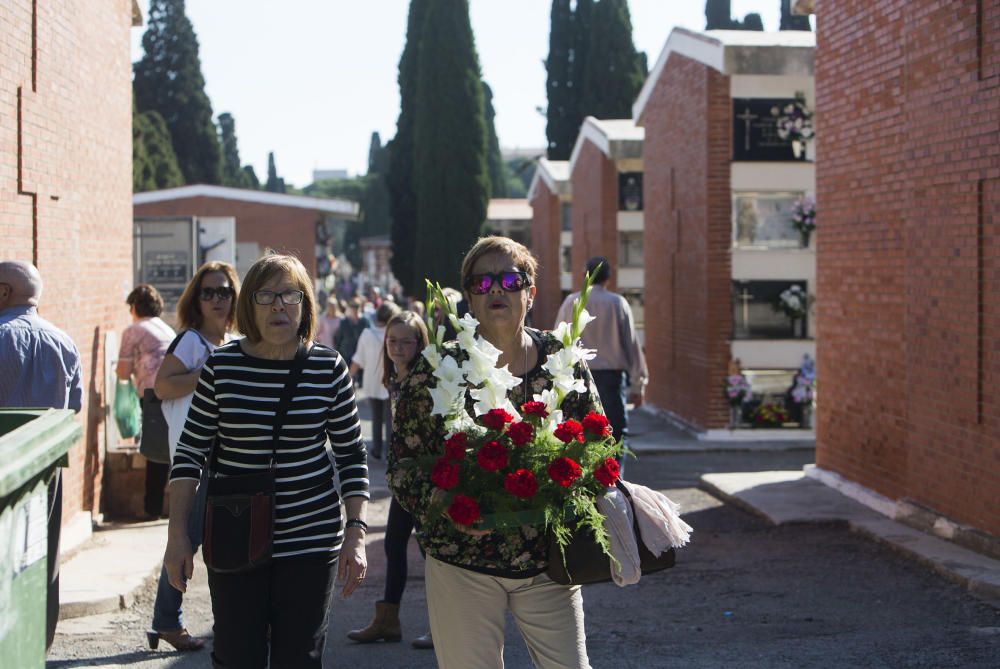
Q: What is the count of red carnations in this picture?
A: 12